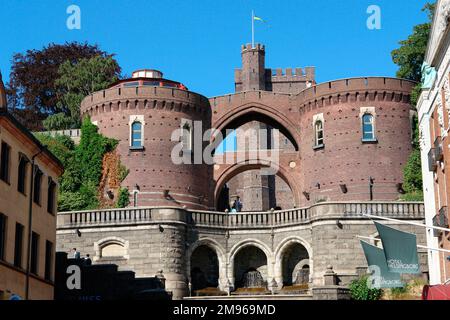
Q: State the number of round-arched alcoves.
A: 3